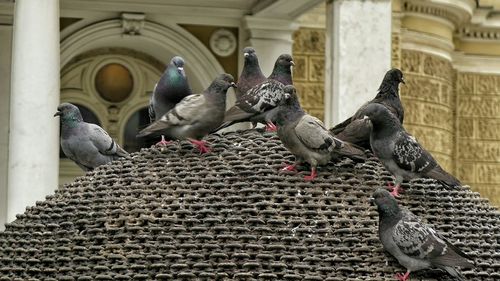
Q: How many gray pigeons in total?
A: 9